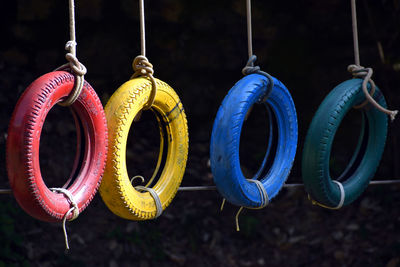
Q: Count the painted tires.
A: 4